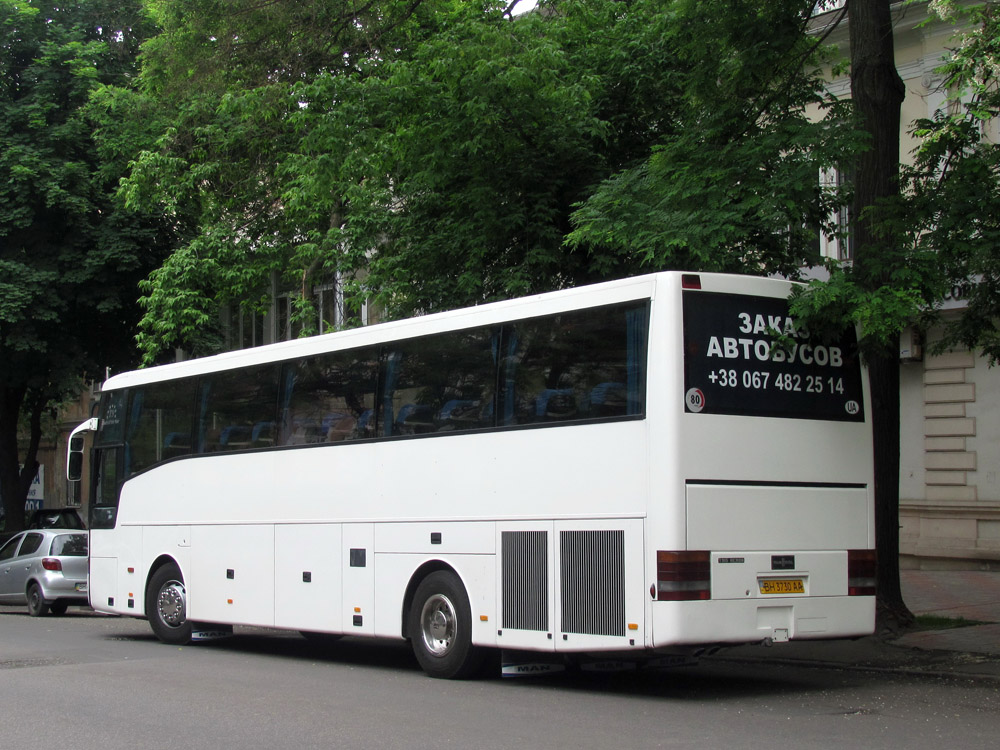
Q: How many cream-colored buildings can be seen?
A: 1